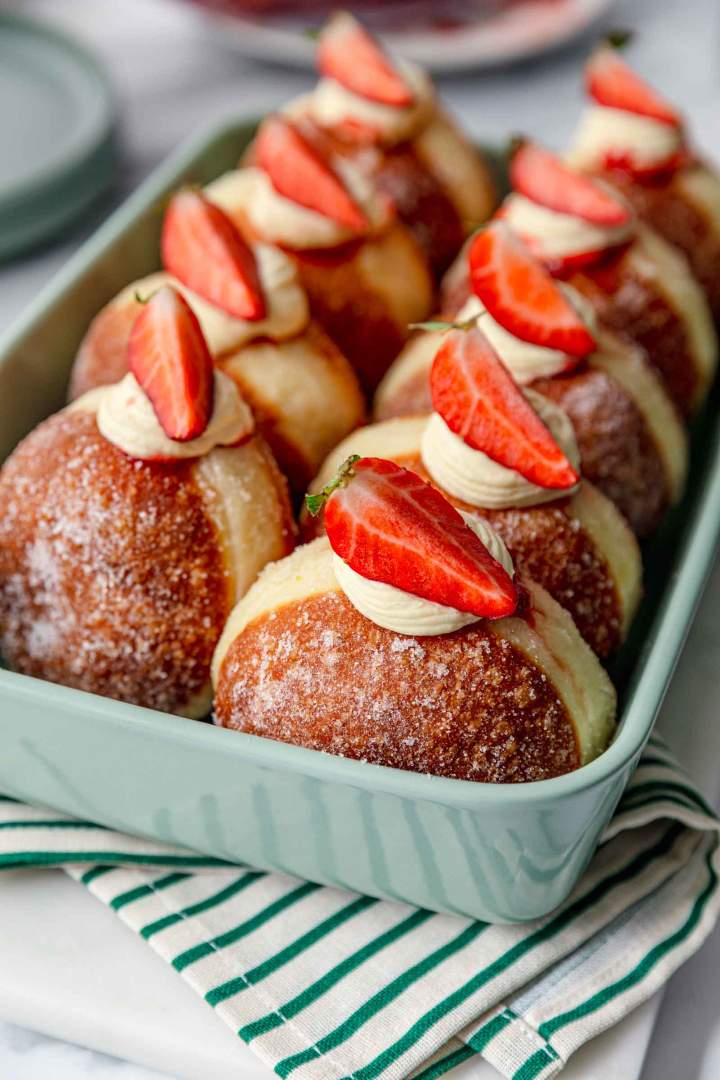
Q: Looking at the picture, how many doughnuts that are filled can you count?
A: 9